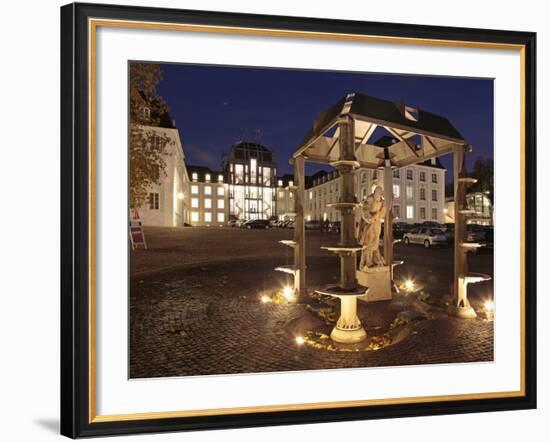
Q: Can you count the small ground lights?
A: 5